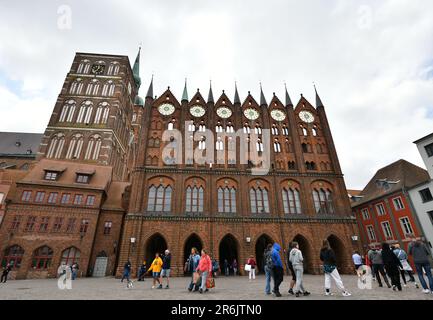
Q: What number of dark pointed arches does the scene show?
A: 6